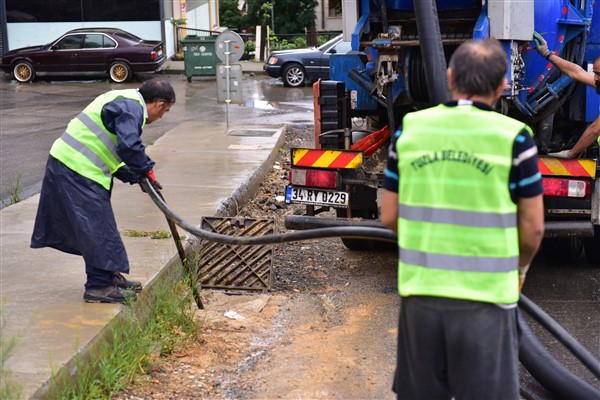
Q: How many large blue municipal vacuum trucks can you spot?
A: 1